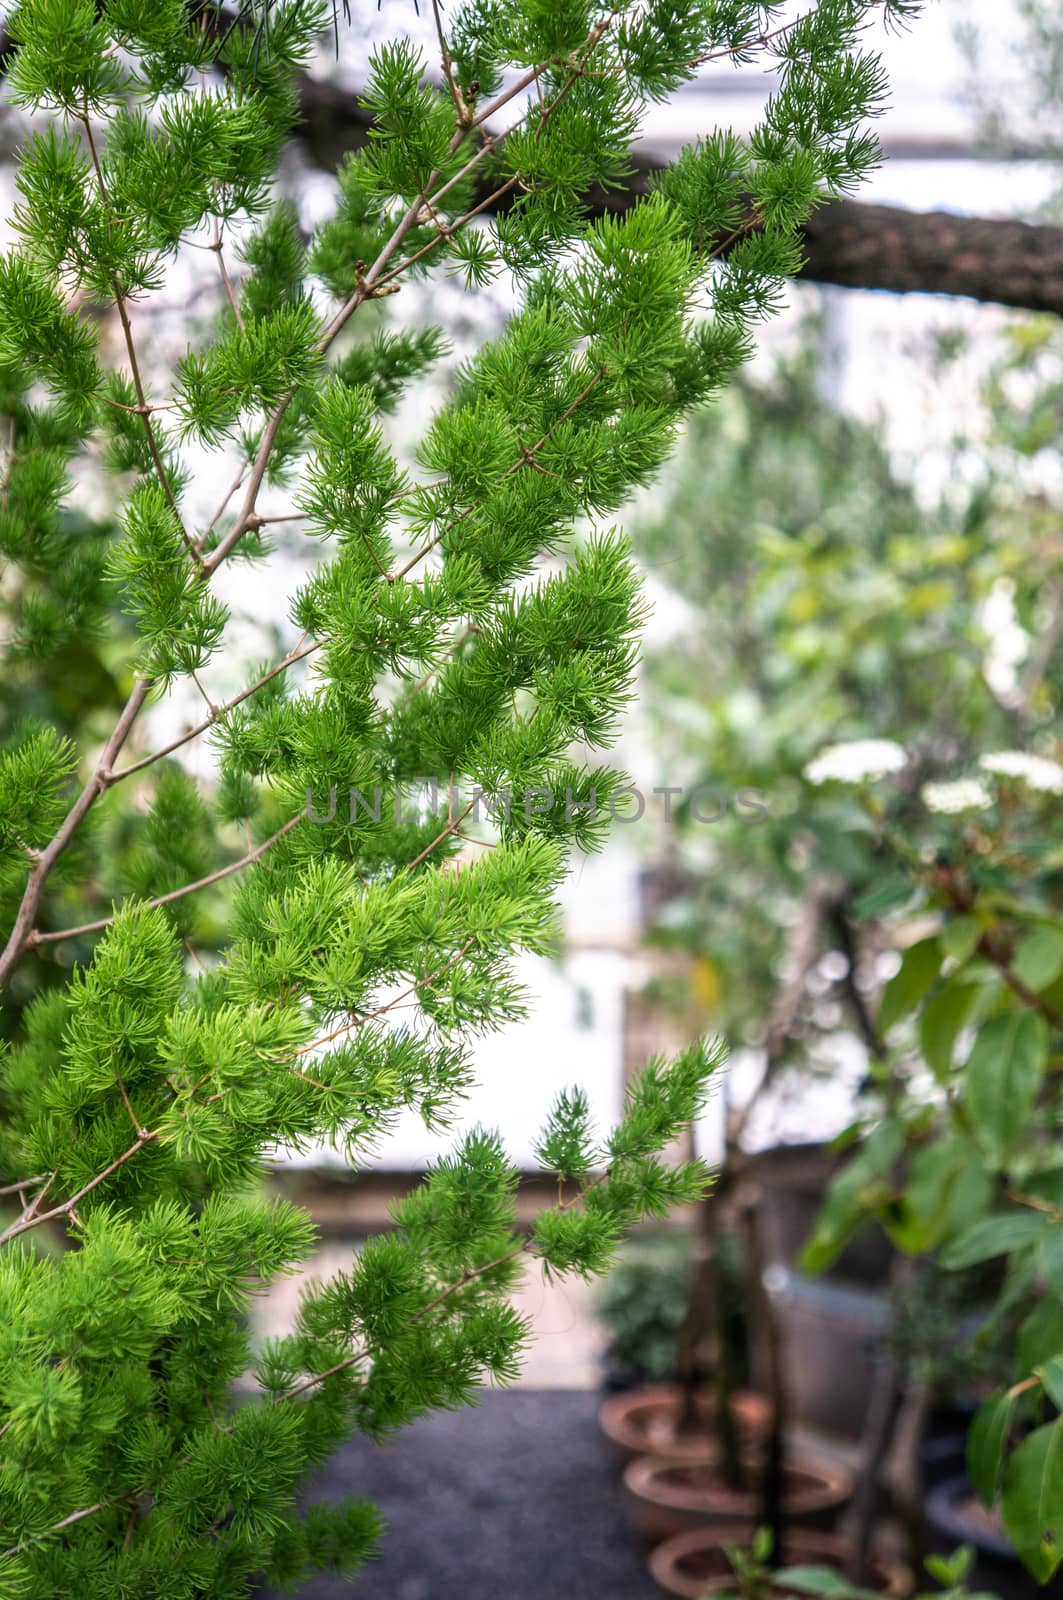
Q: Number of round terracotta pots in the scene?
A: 3